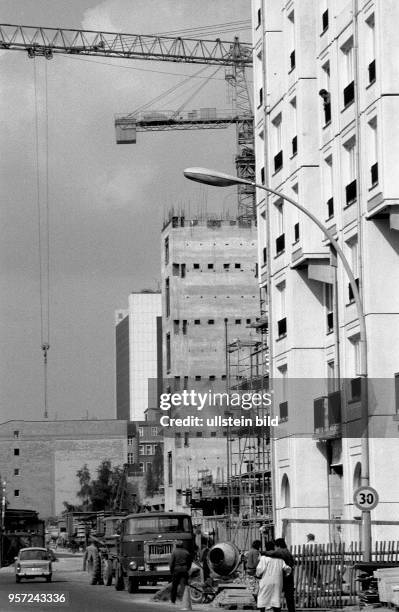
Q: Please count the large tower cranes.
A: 2